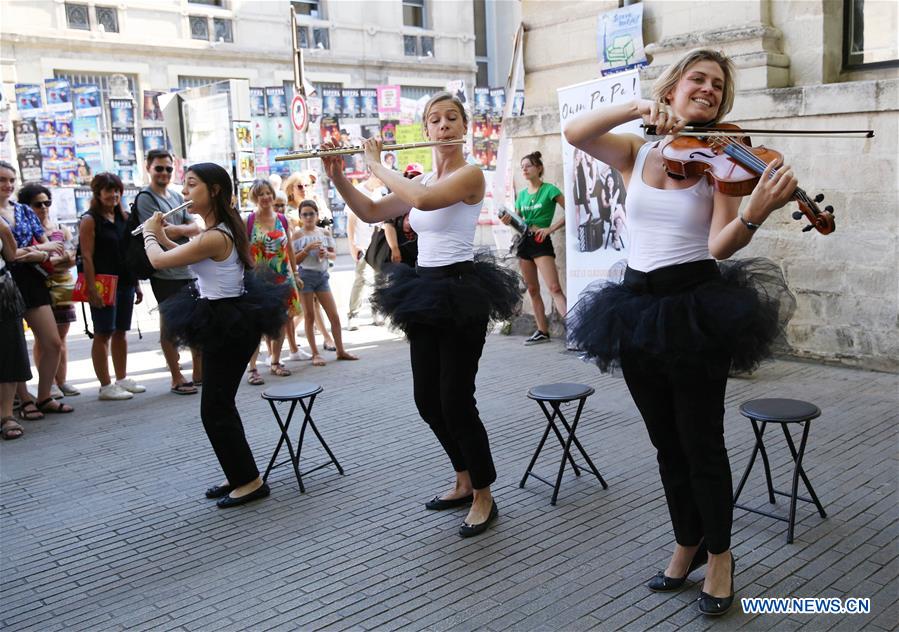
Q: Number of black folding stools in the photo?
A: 3